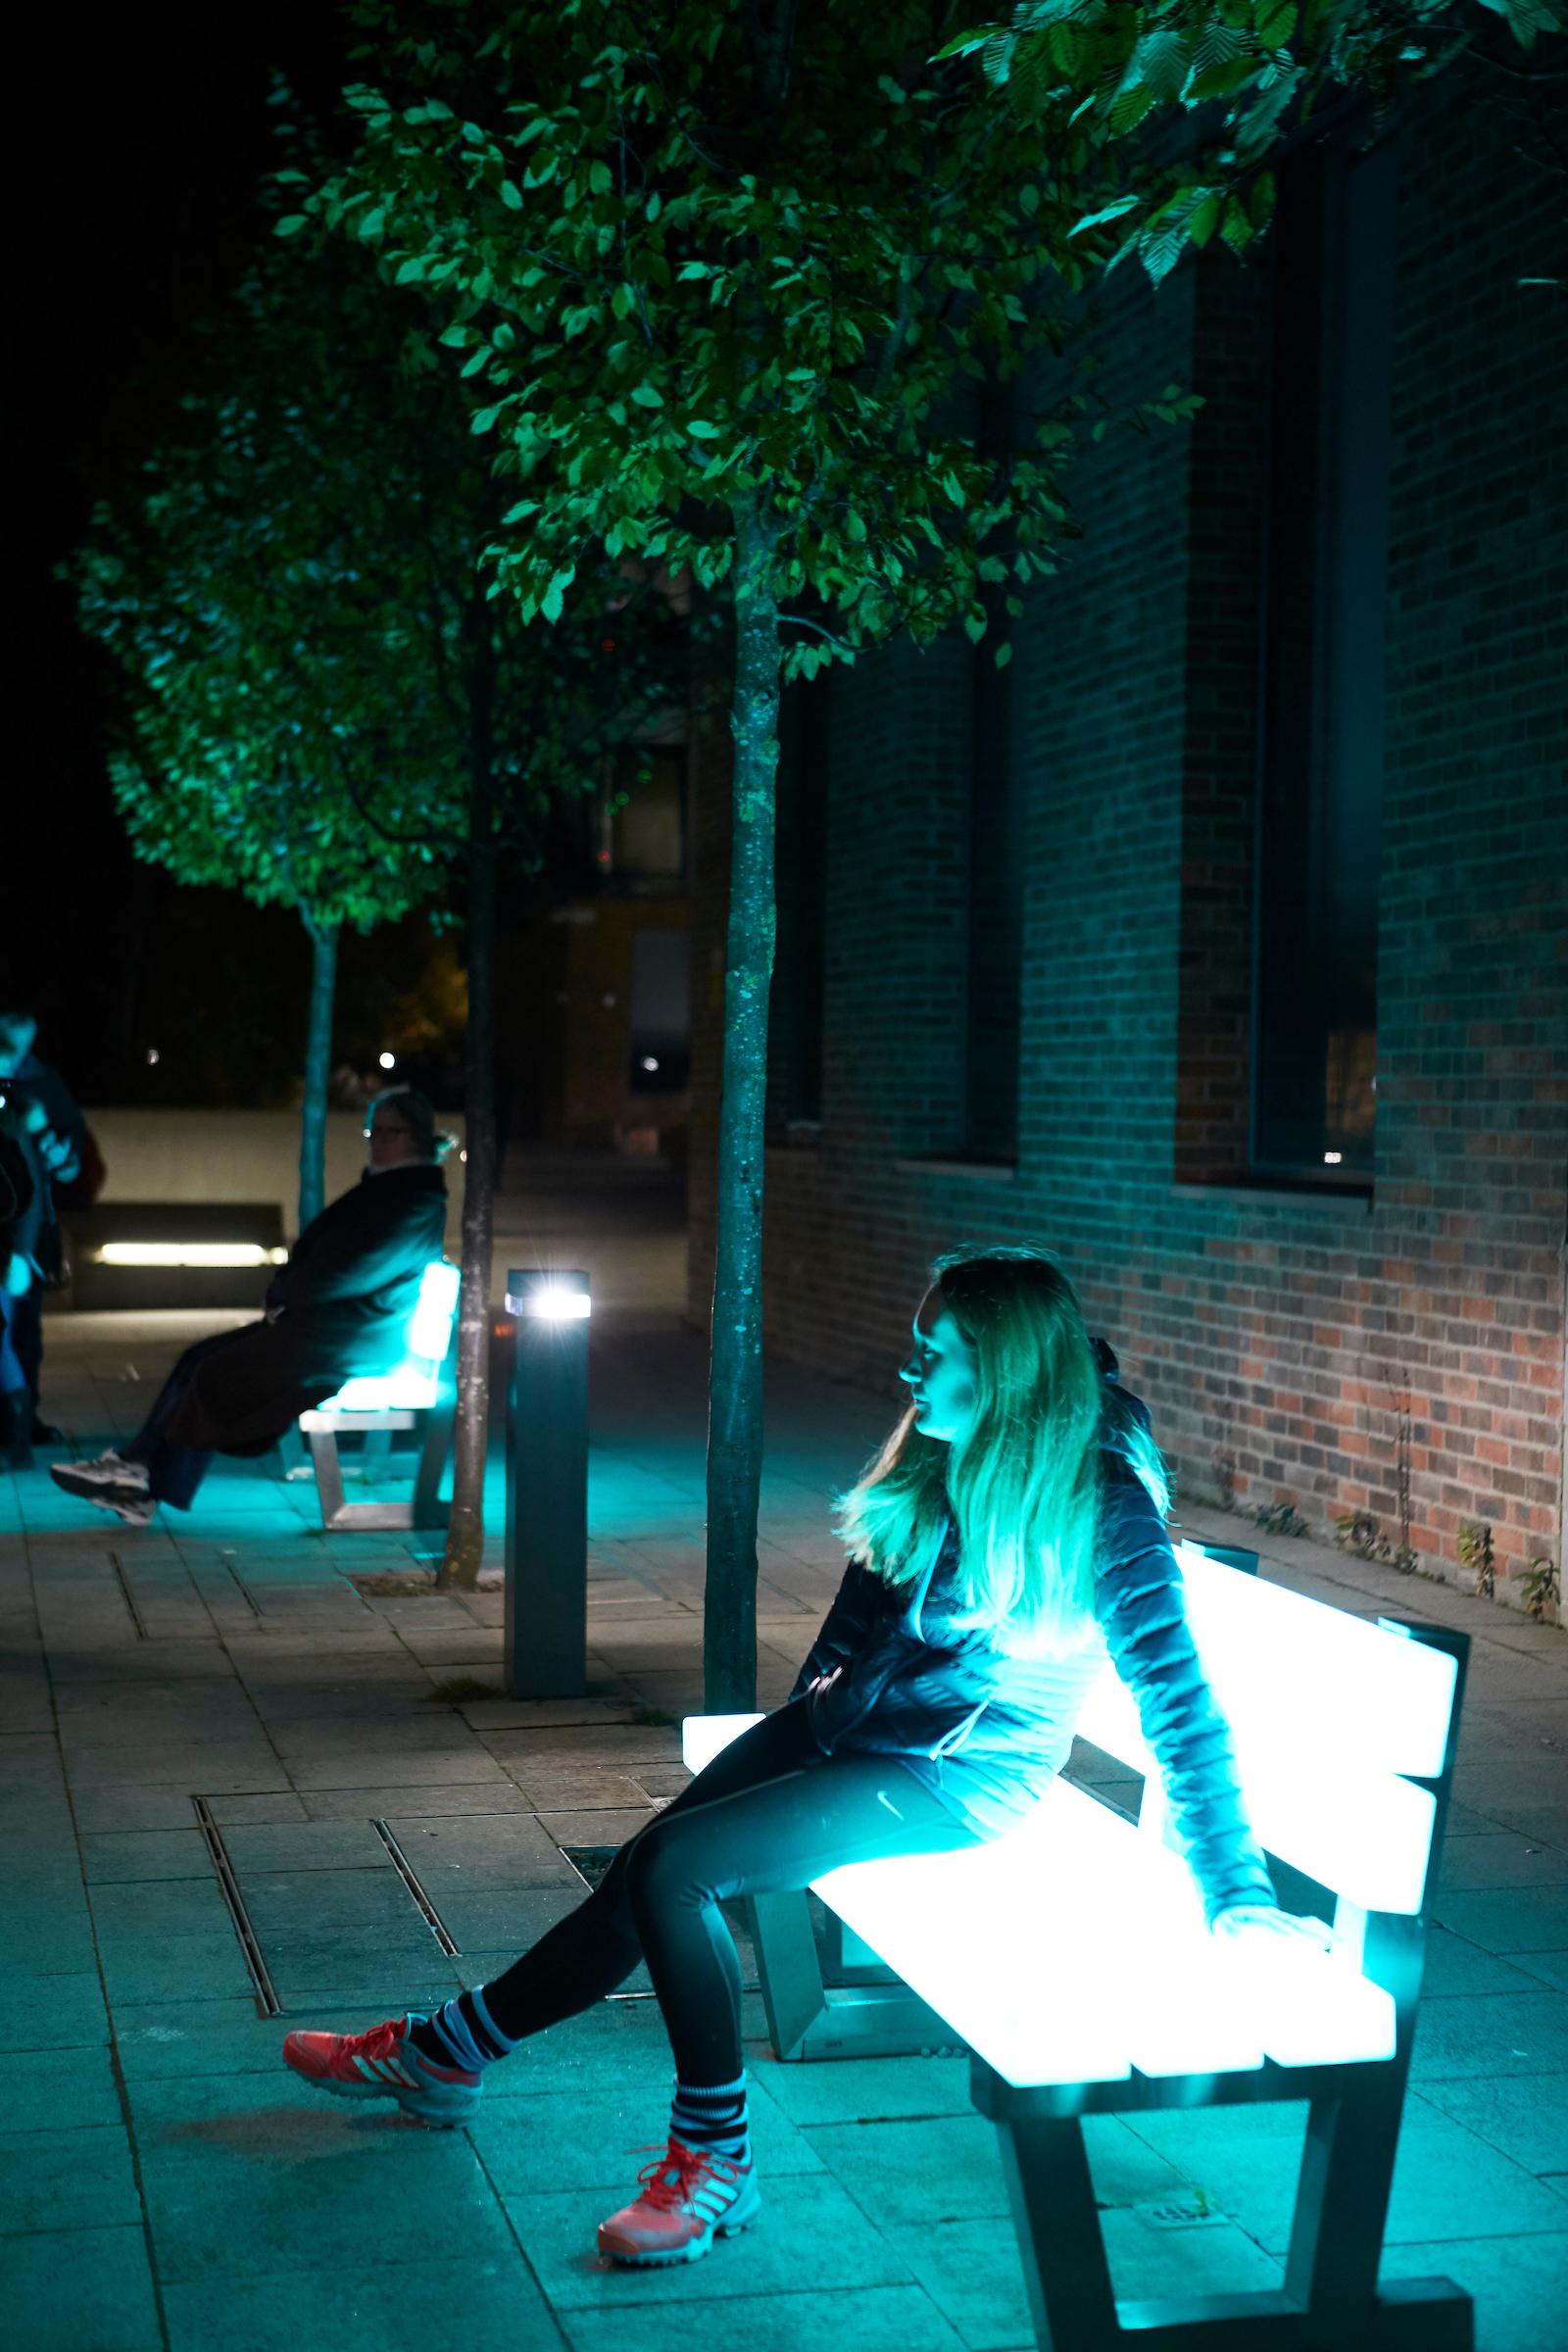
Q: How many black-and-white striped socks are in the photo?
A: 2